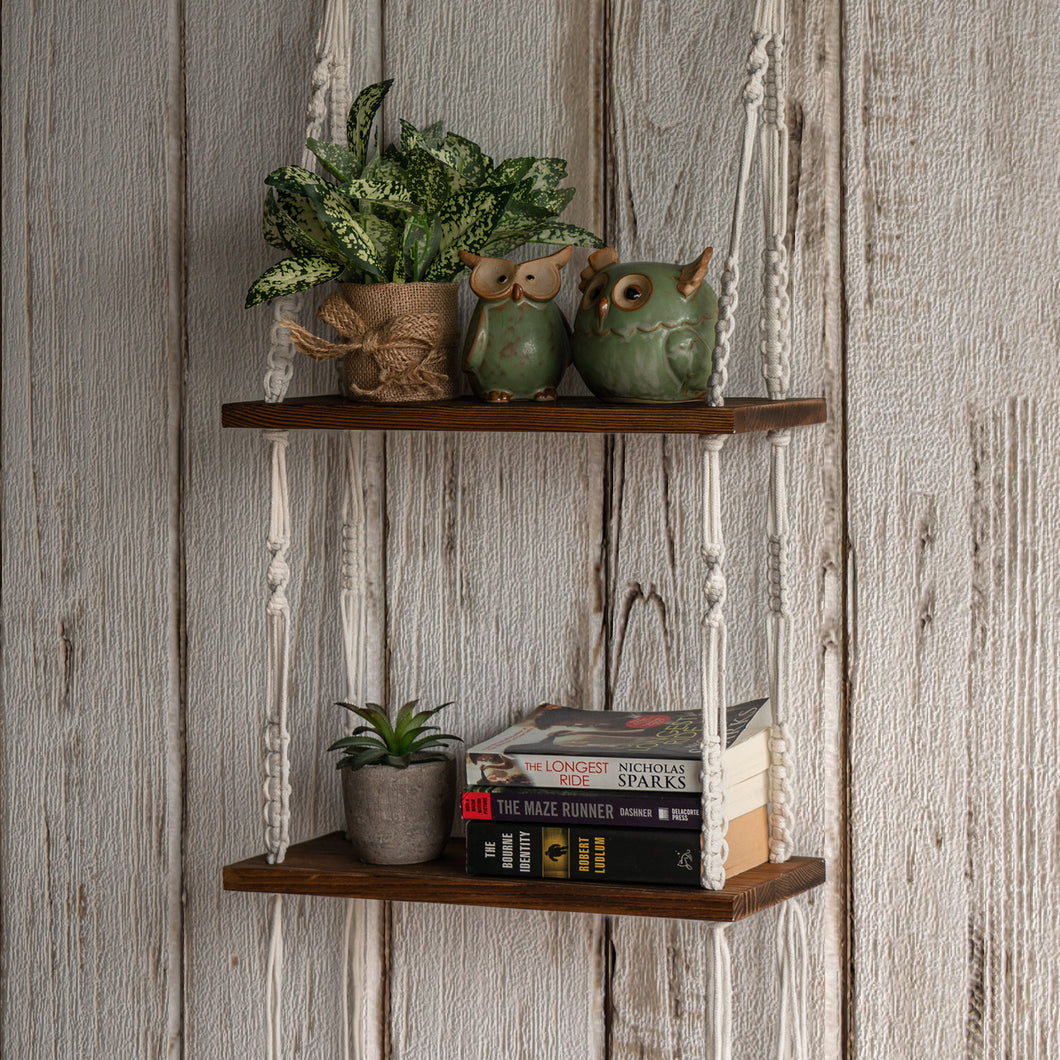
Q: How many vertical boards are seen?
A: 5